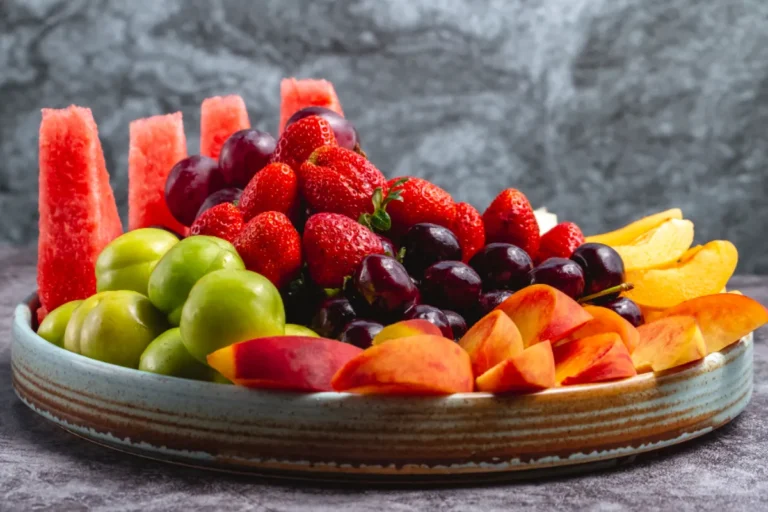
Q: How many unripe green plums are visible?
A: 7